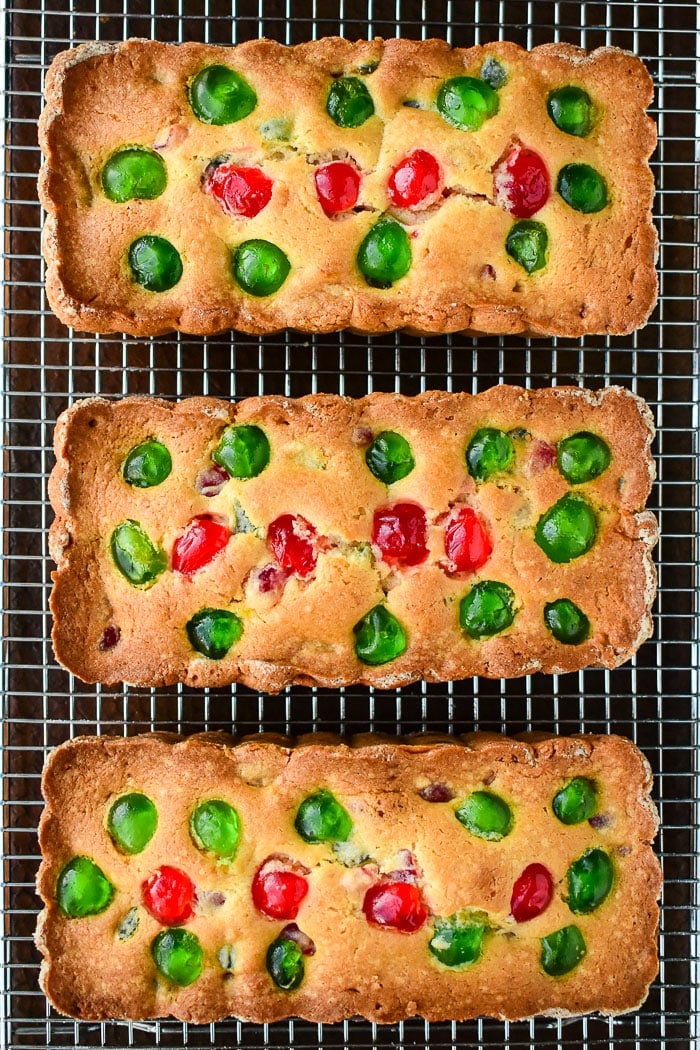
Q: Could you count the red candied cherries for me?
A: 12